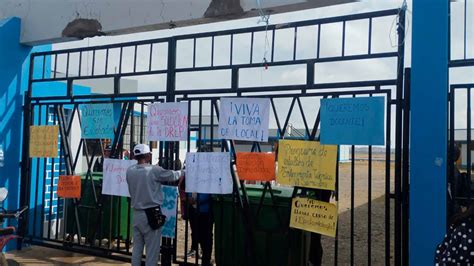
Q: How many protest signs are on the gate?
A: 12